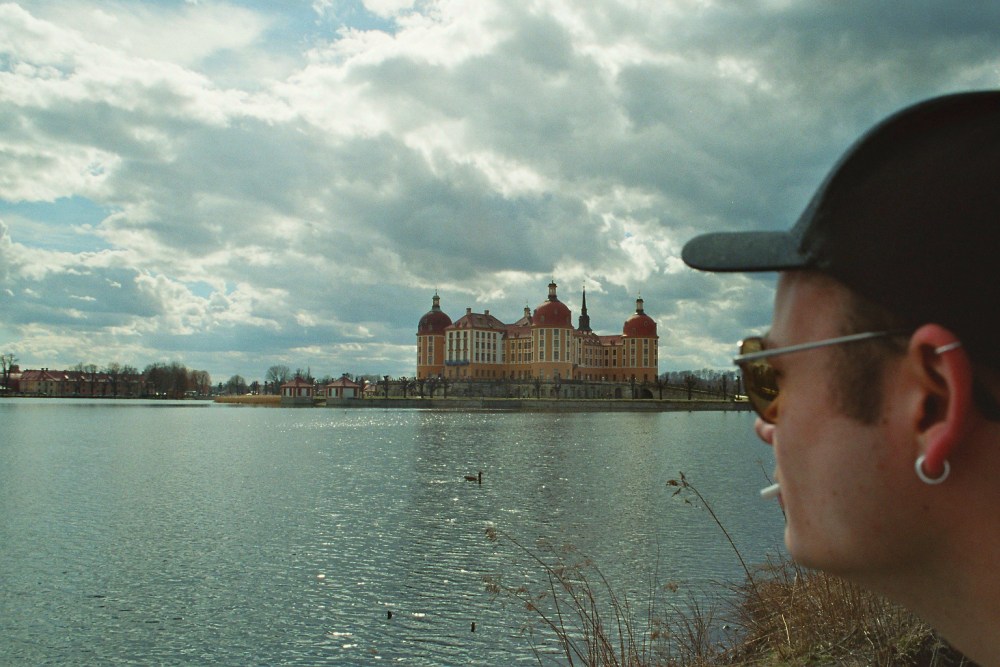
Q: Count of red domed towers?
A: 3